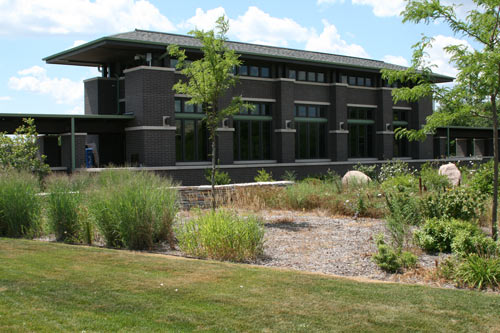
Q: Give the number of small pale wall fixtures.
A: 5